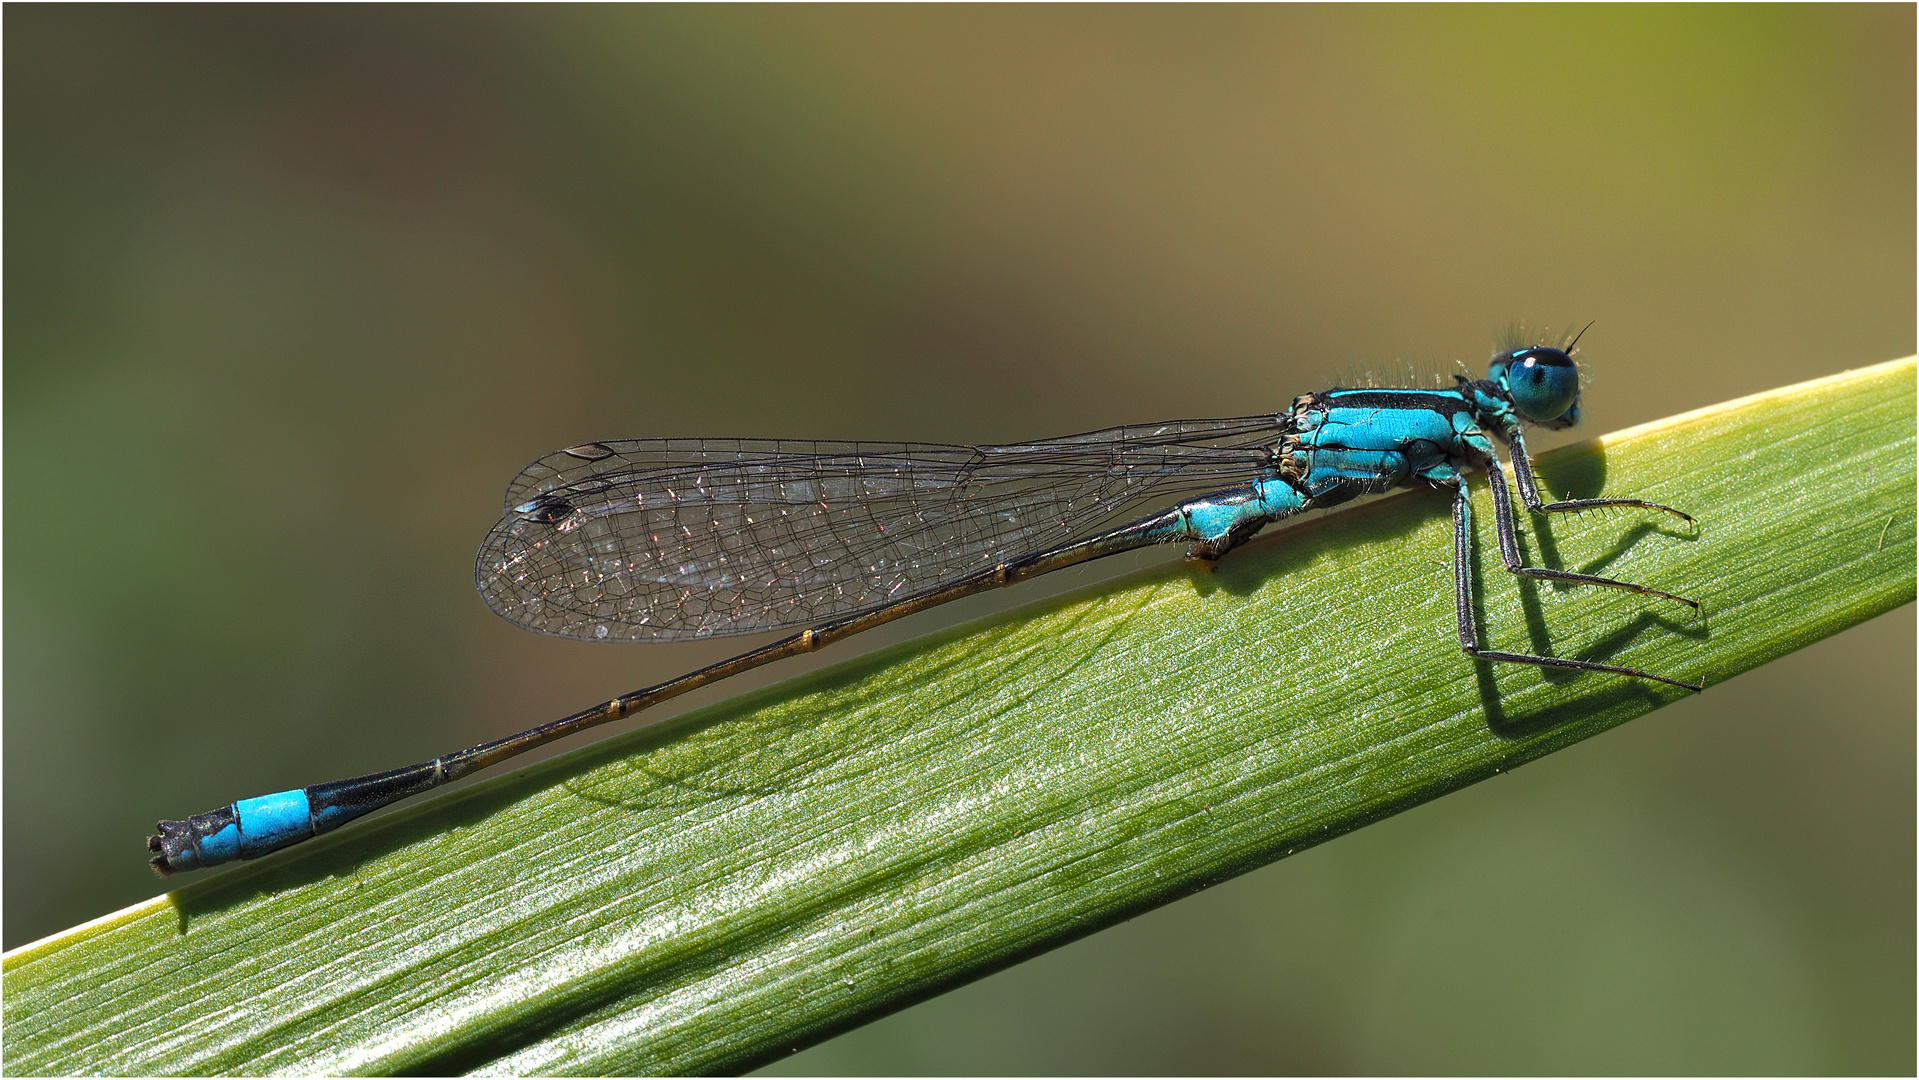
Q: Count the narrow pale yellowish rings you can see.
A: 4